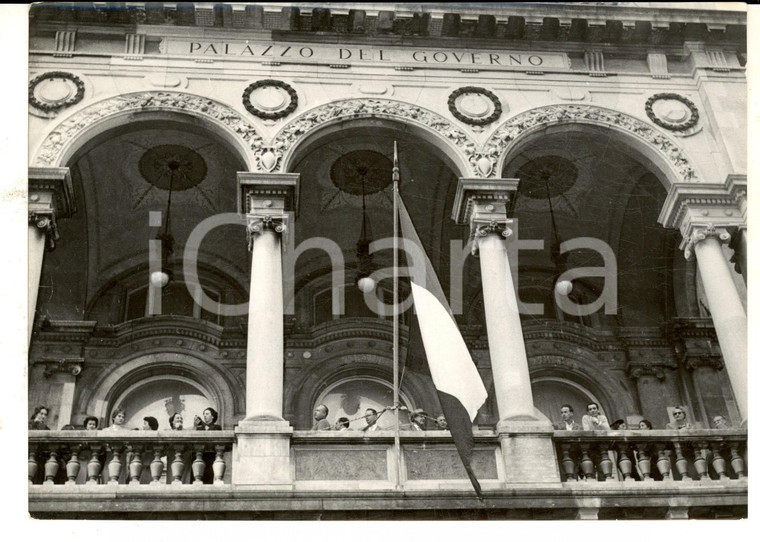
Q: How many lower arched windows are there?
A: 3